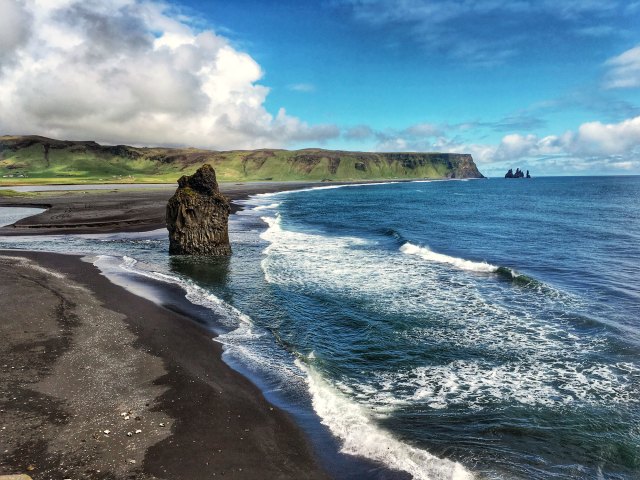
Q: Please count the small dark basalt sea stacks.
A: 3